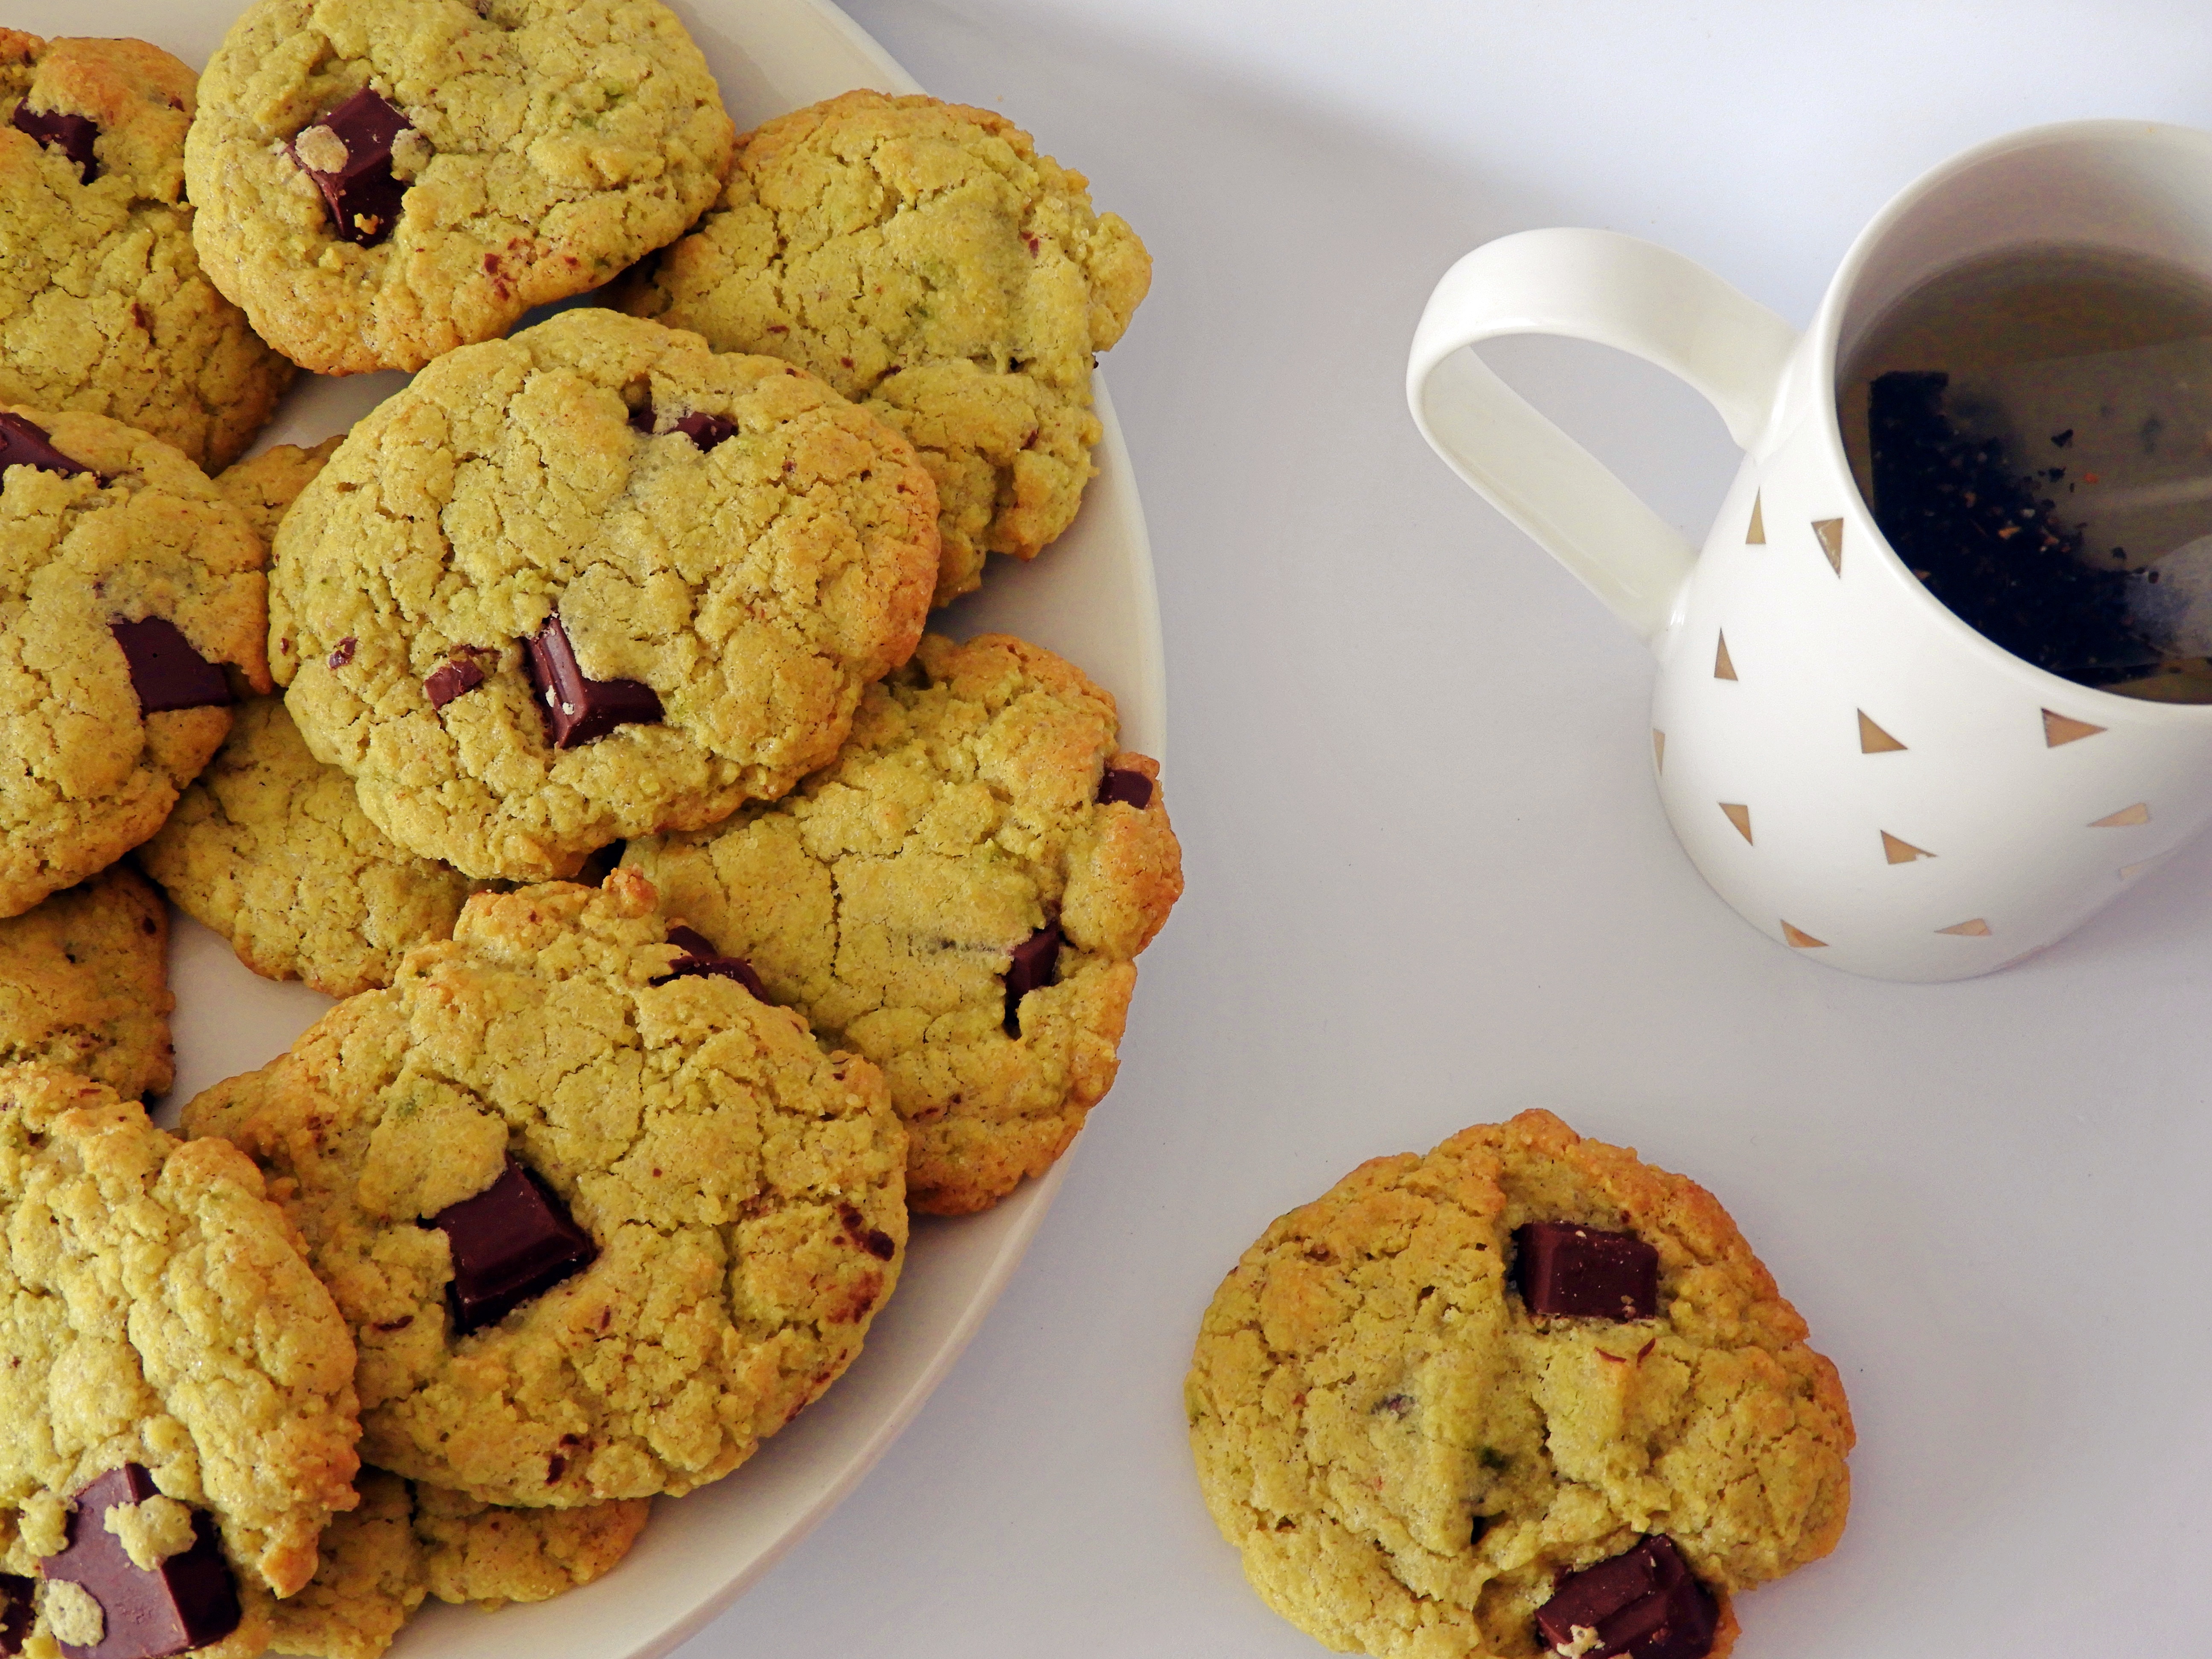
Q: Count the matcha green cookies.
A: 12